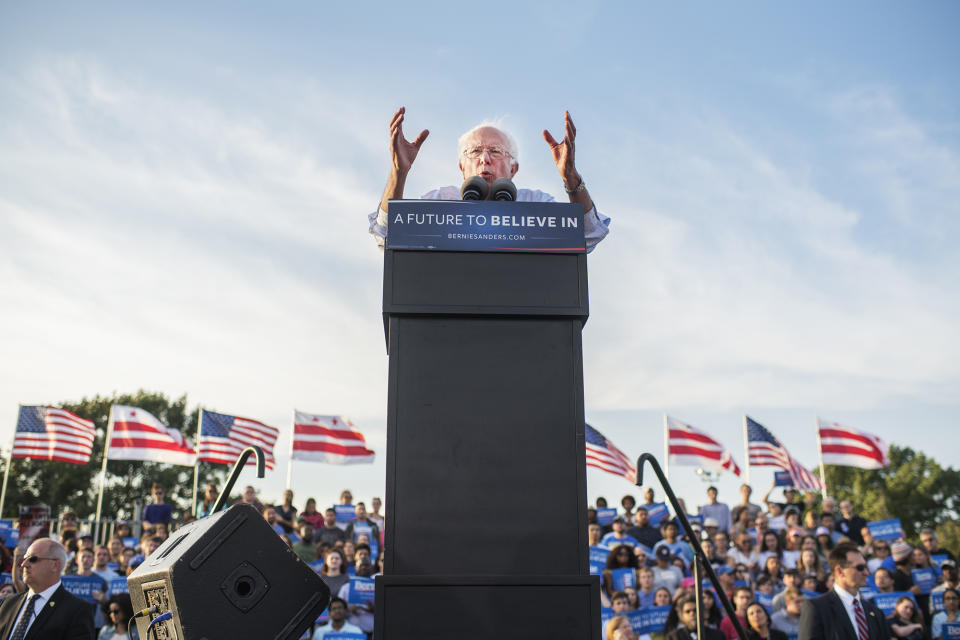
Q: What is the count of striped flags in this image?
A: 8